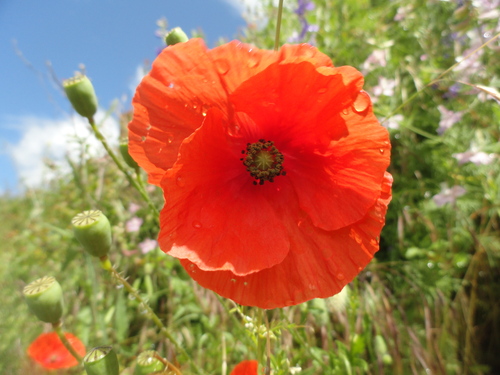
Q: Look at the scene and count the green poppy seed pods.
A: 7